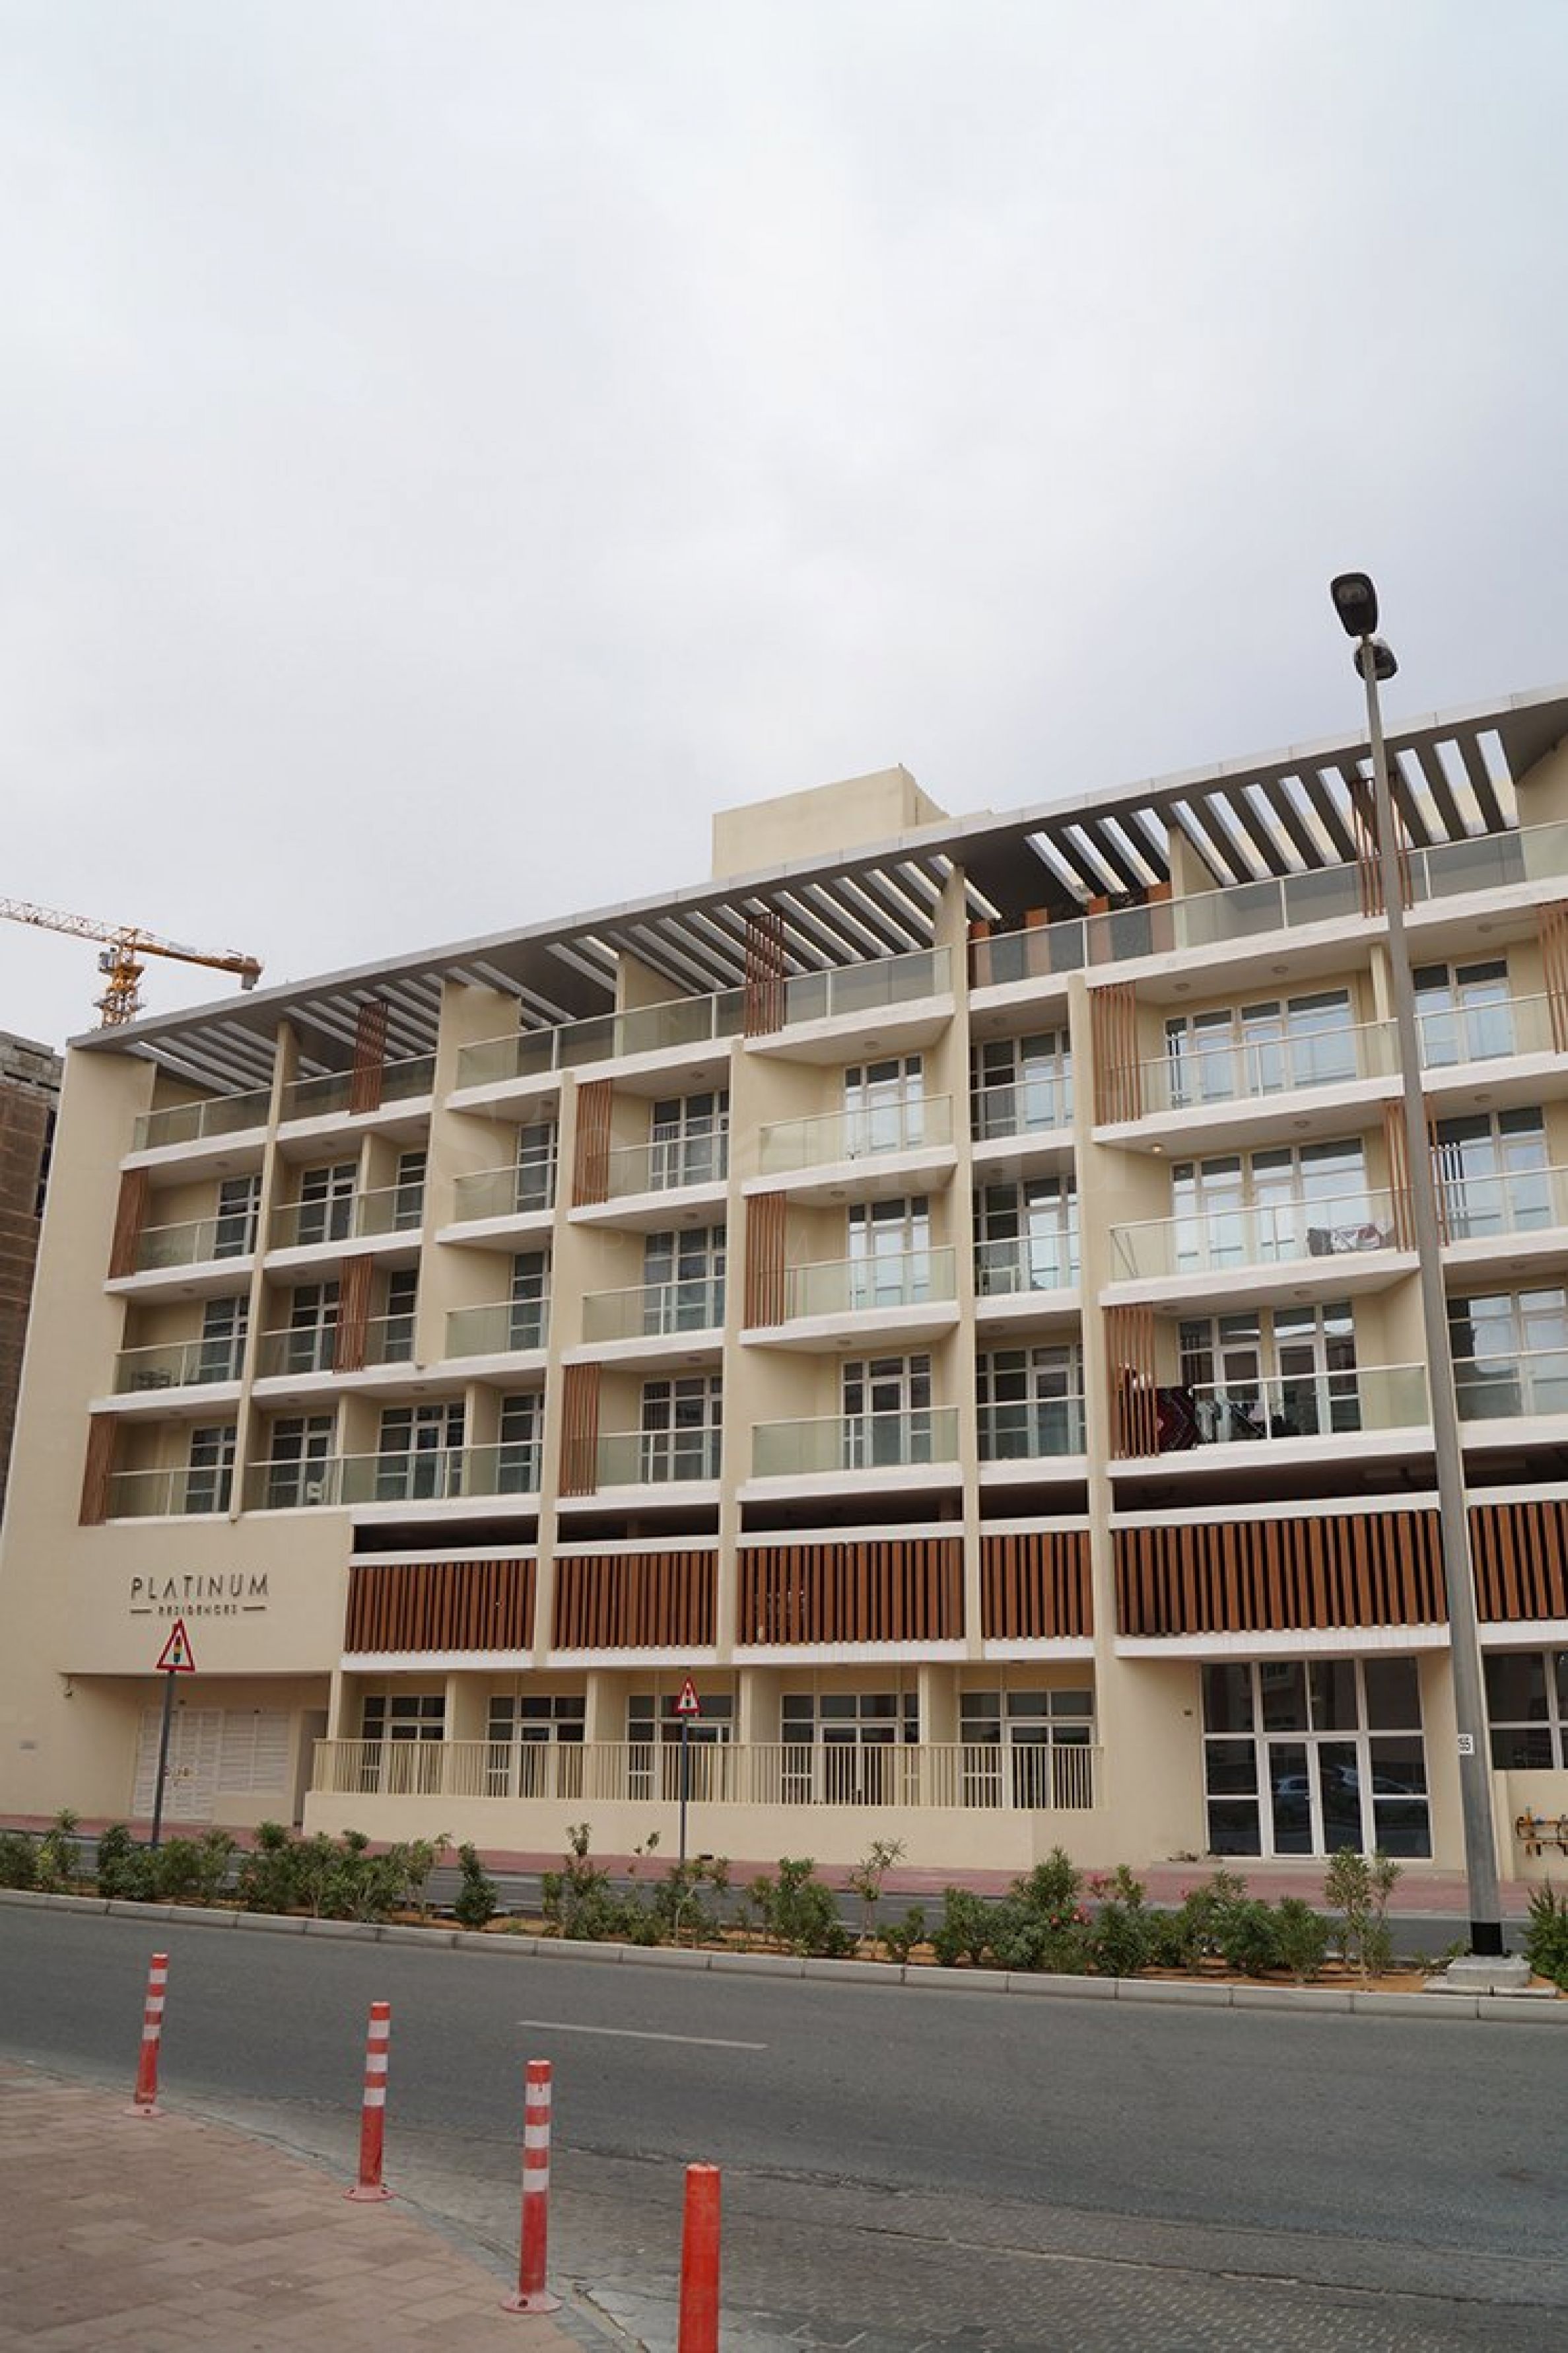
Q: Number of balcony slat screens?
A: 13